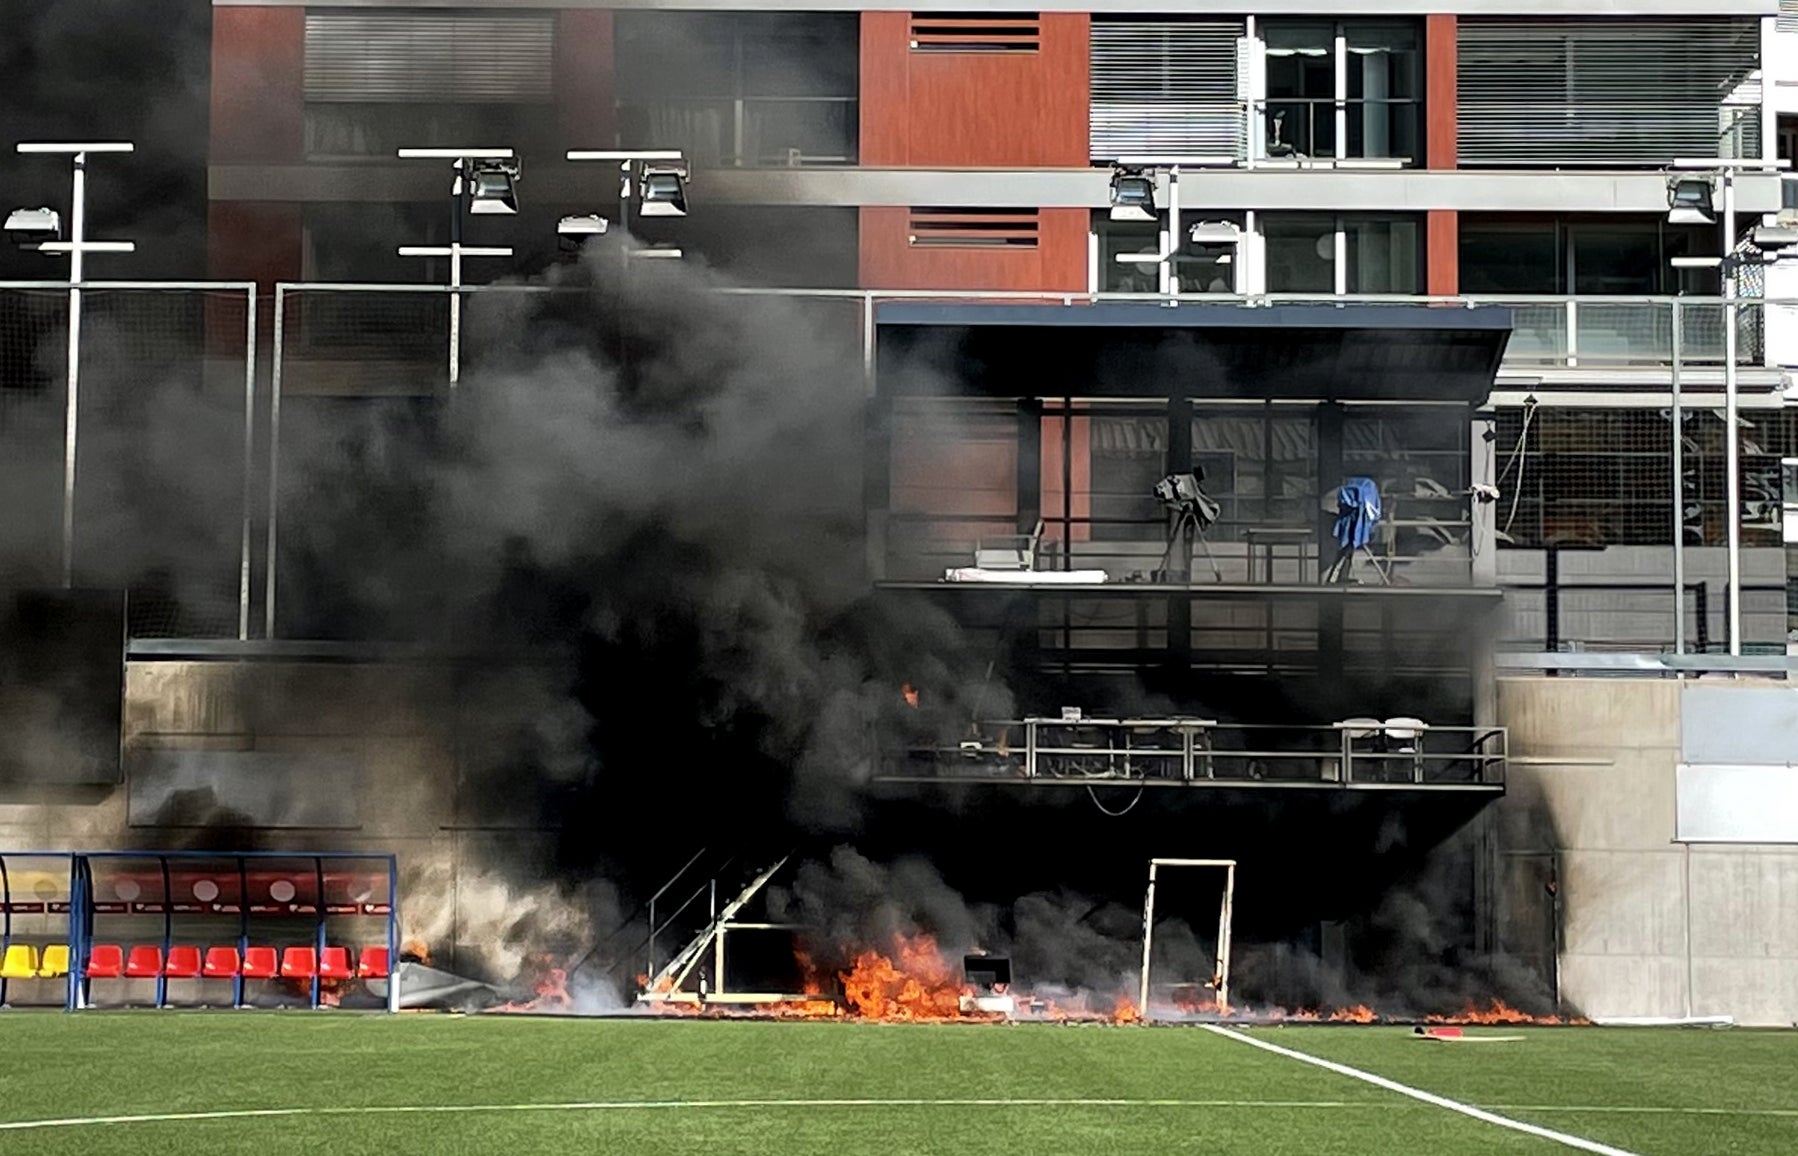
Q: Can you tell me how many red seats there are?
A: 8